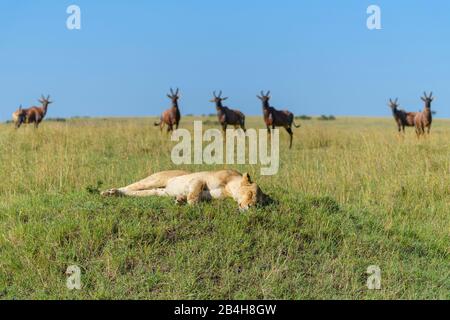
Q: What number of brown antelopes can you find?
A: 6